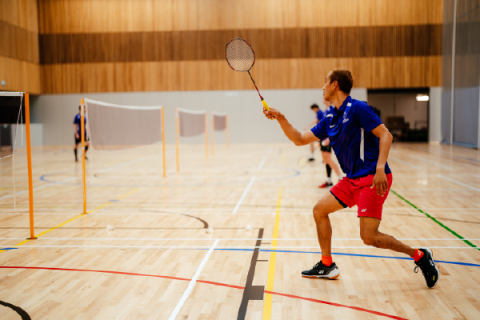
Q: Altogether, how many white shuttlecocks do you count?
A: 3